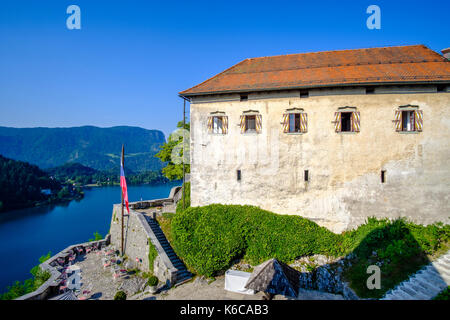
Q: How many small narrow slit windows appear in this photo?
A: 3